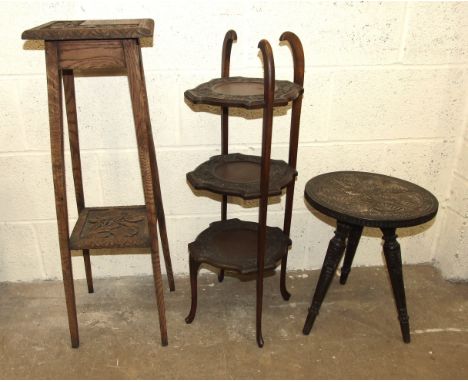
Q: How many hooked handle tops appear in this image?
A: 3